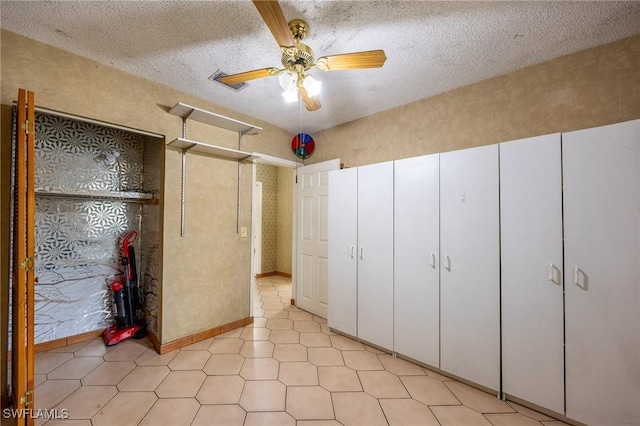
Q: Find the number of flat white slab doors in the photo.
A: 6